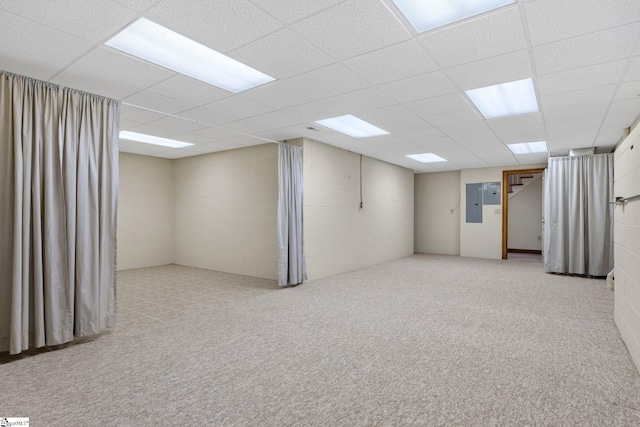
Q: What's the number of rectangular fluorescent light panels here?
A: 7